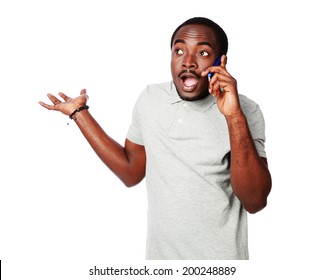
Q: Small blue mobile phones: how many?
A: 1